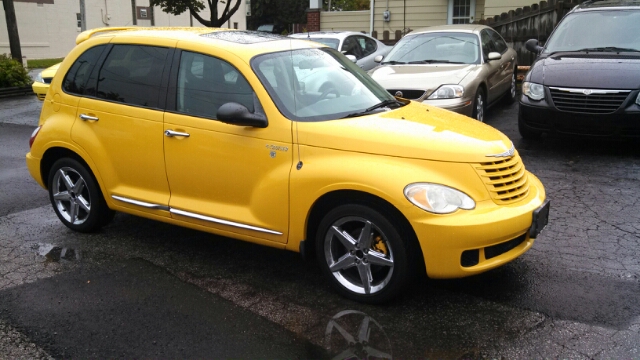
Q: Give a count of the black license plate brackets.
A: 1